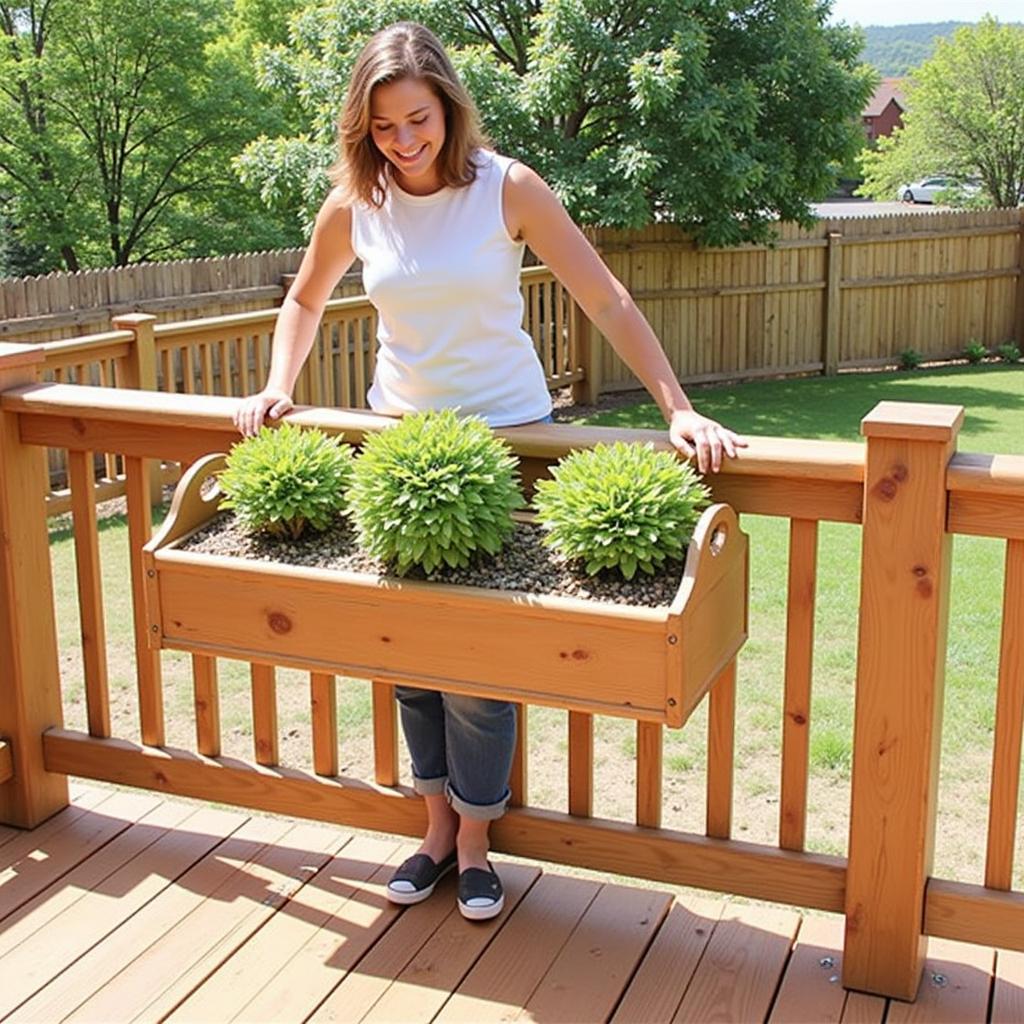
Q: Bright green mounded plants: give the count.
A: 3